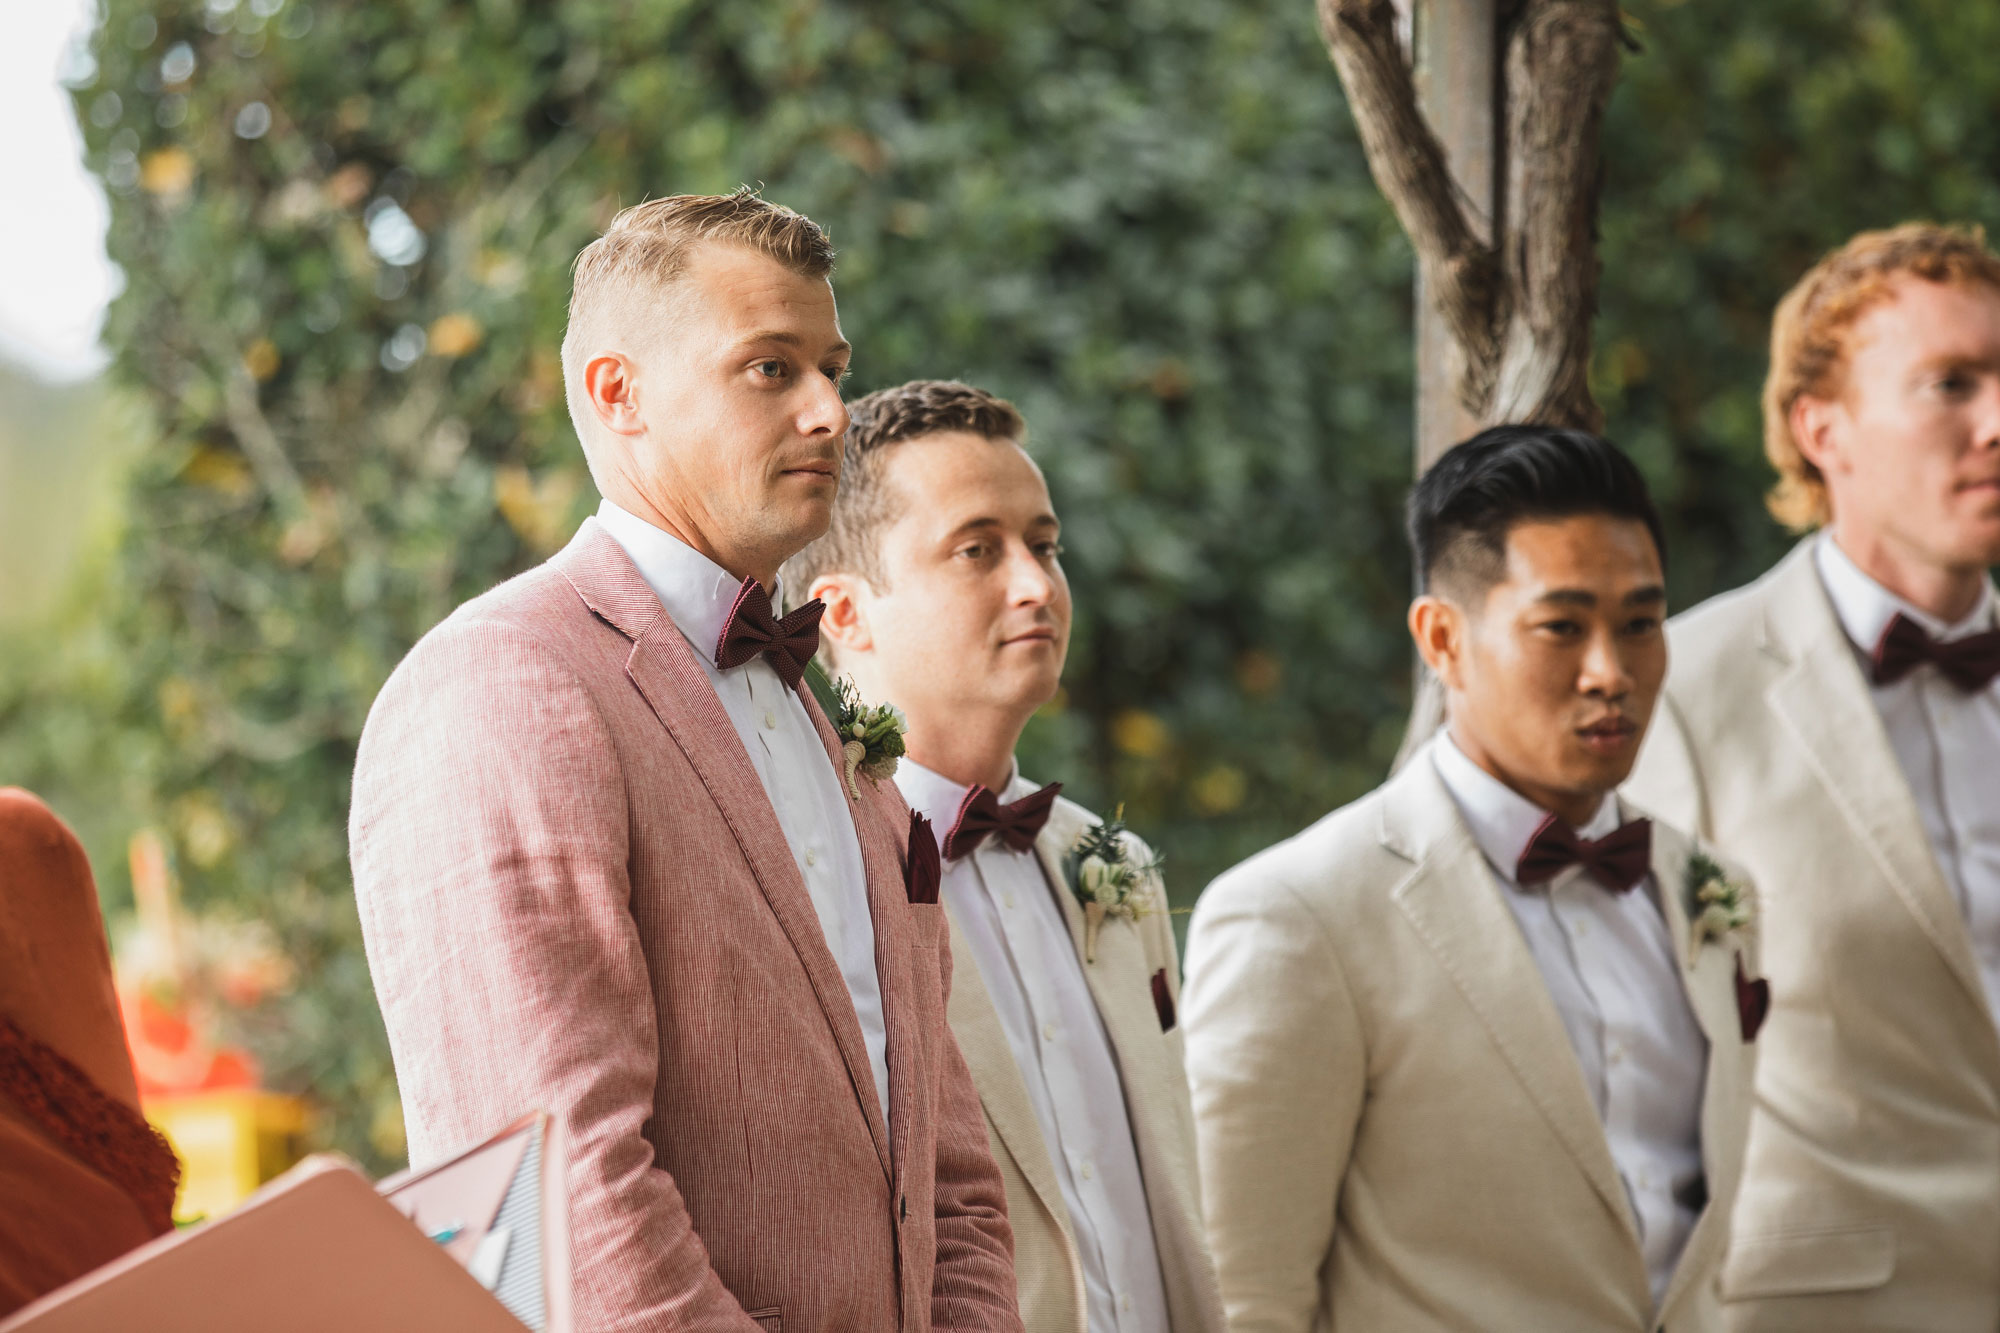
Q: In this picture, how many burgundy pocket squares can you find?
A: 3